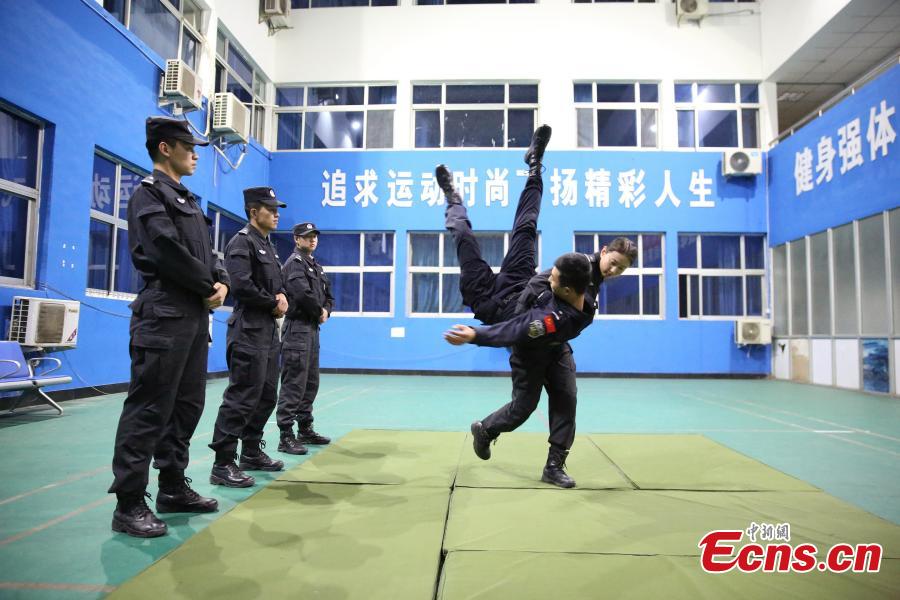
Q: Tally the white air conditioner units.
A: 7